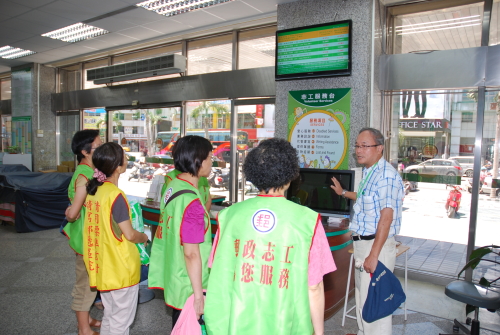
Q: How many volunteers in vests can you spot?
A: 5